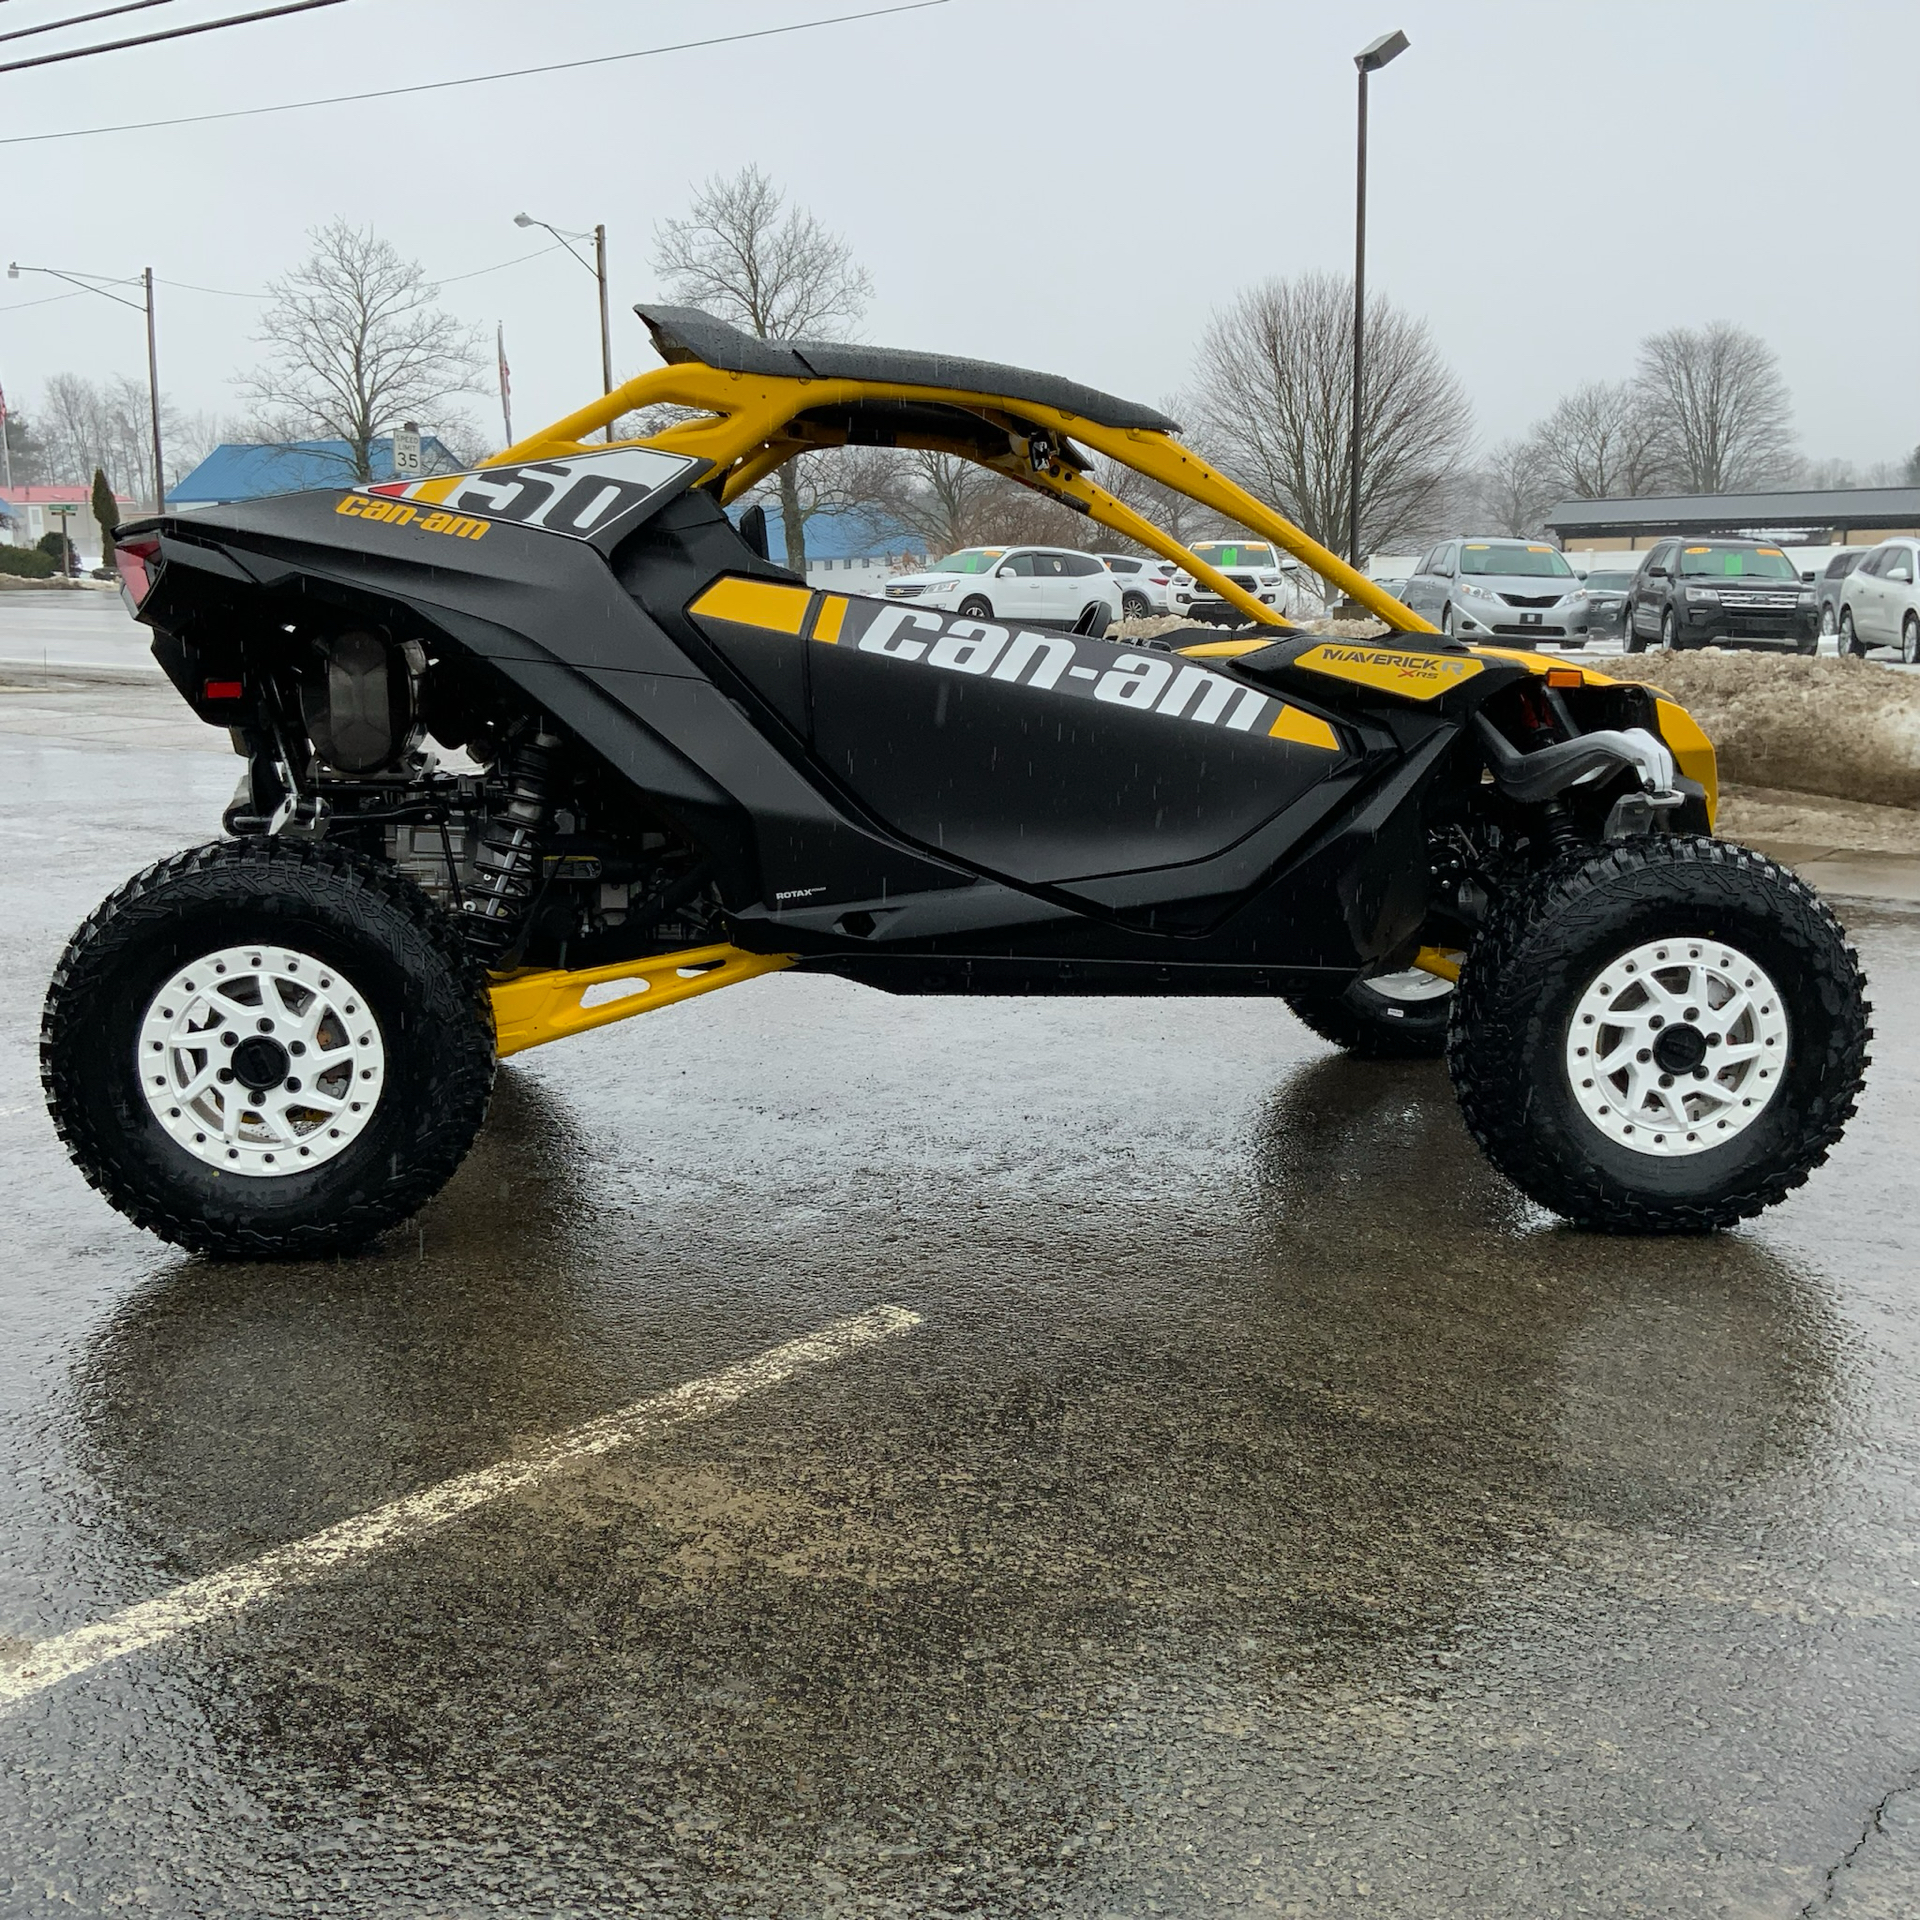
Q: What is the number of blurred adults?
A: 0